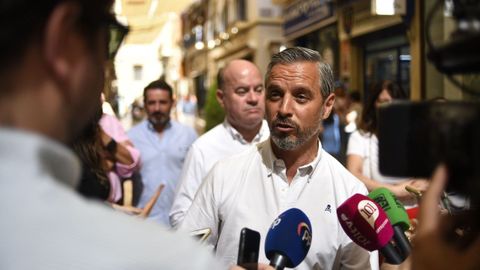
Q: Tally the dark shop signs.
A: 1